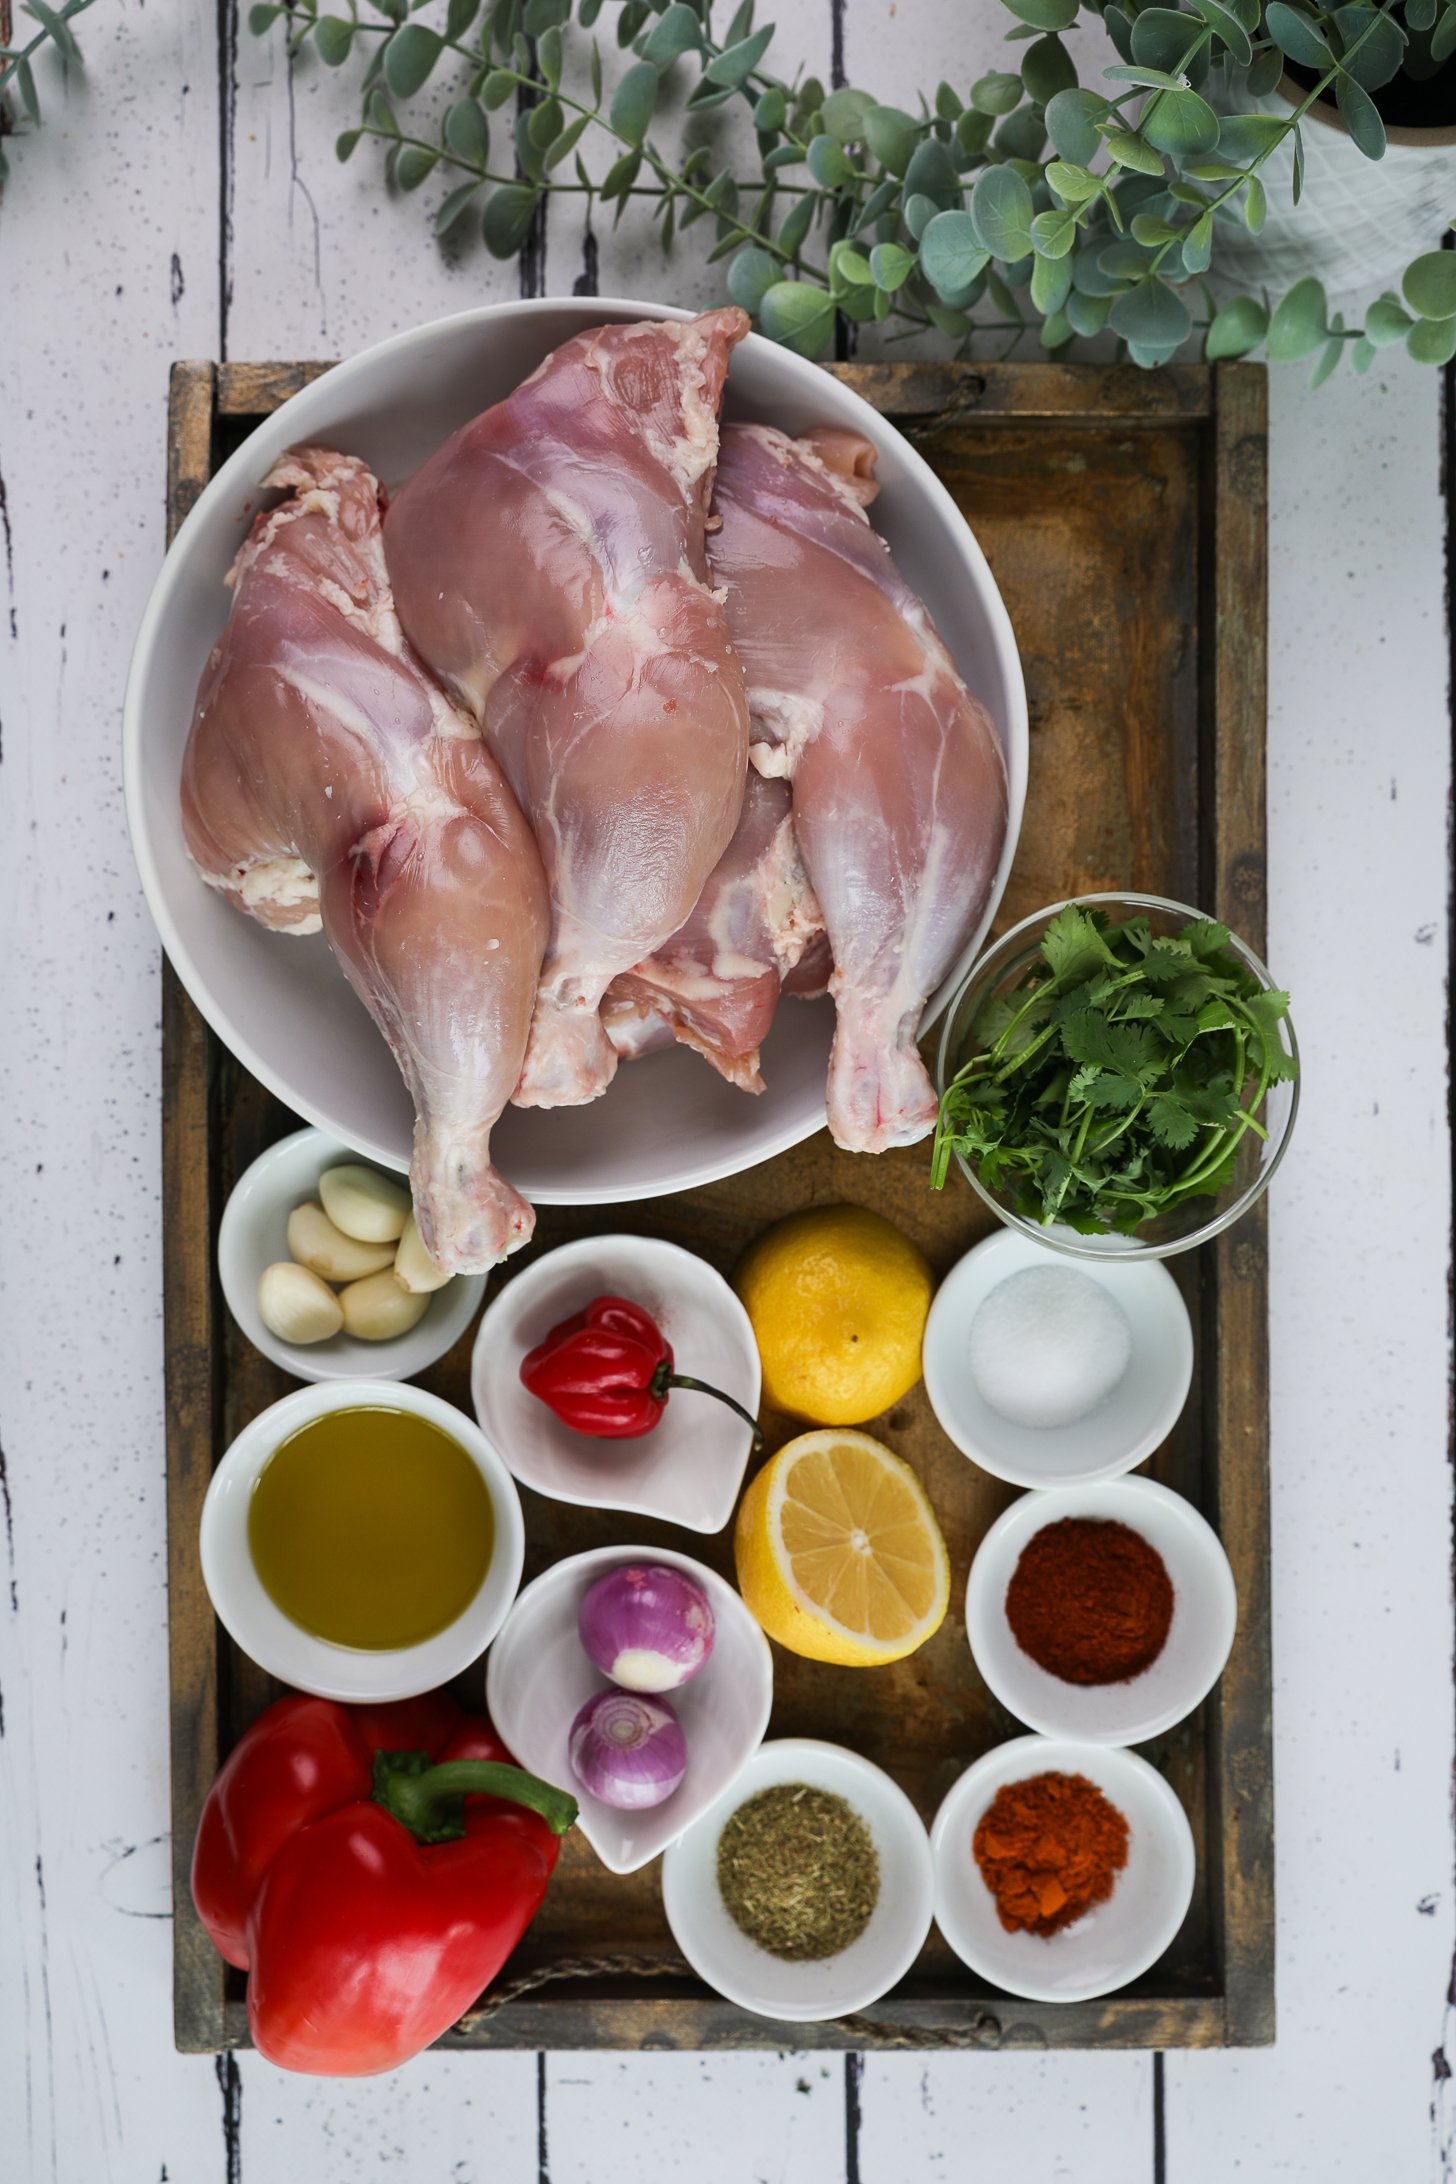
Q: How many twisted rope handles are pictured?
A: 2